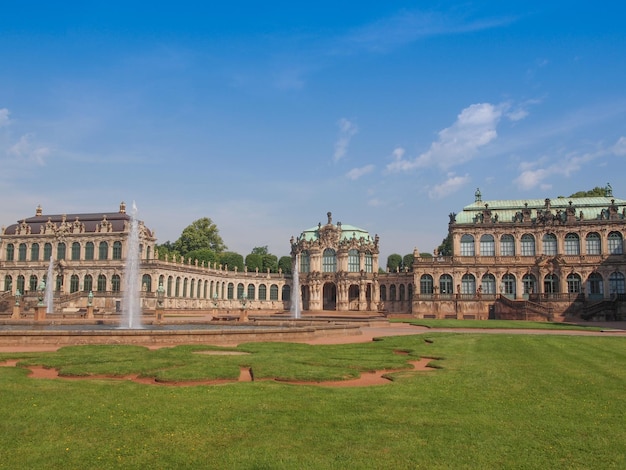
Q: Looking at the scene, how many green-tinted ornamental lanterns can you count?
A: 6